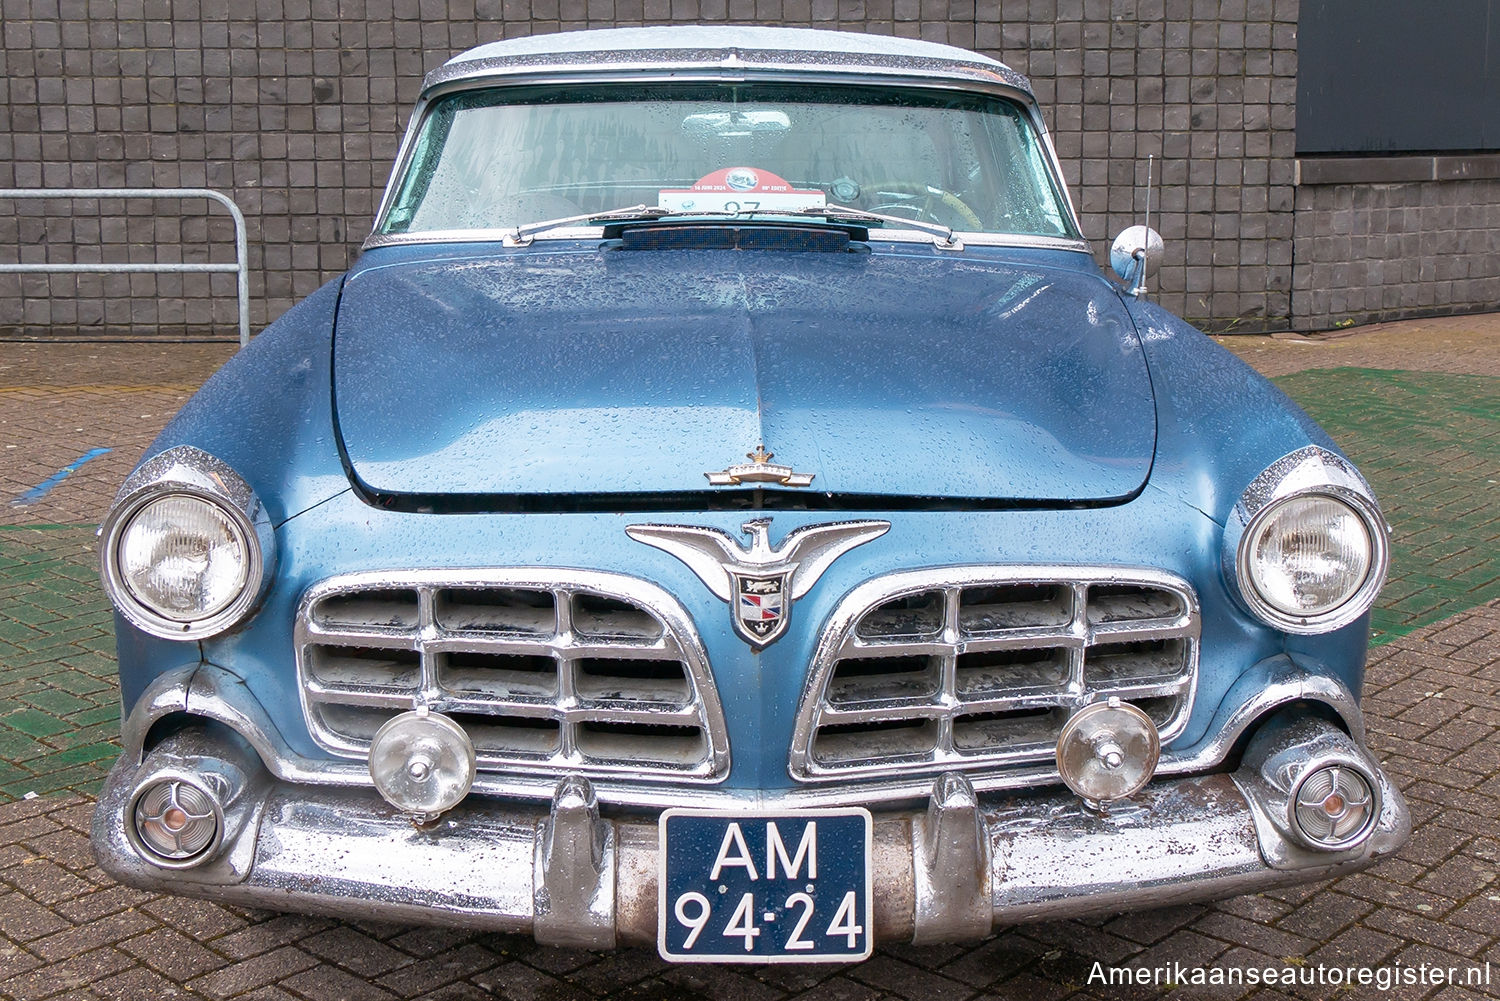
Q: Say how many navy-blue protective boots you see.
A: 0